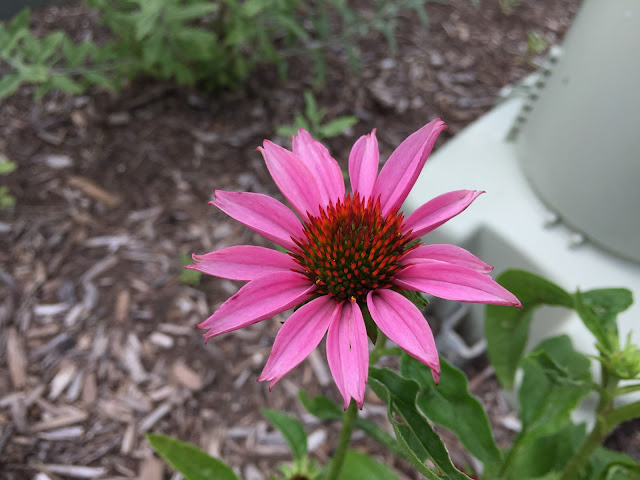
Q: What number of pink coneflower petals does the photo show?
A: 13